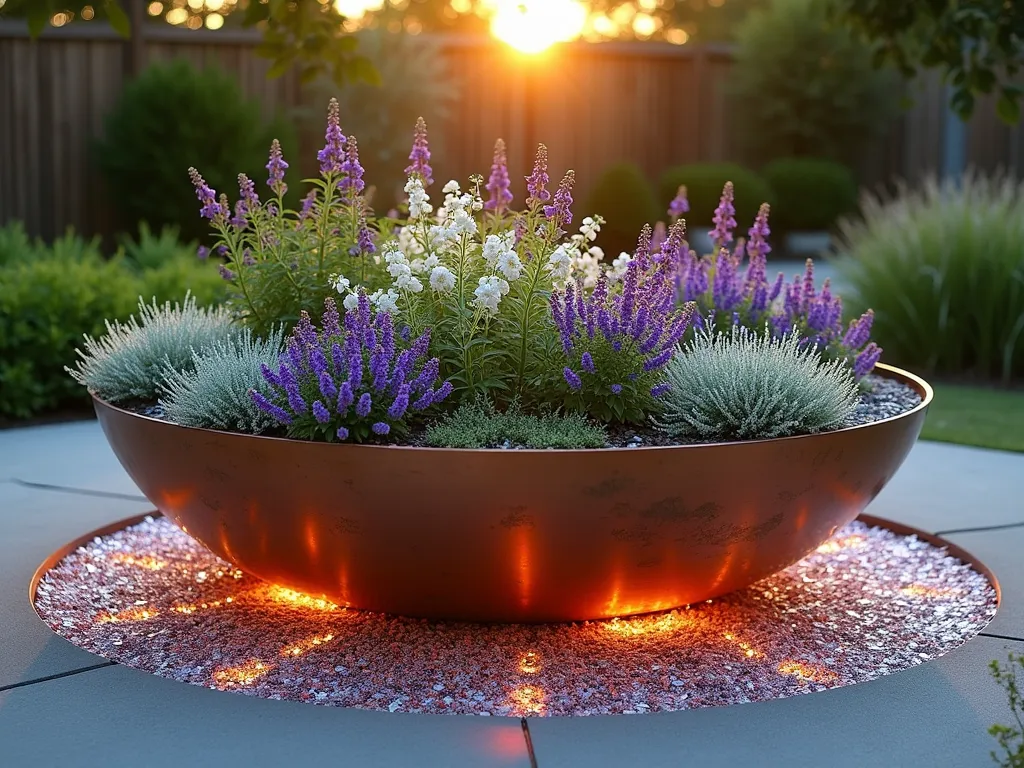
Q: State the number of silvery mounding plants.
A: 3